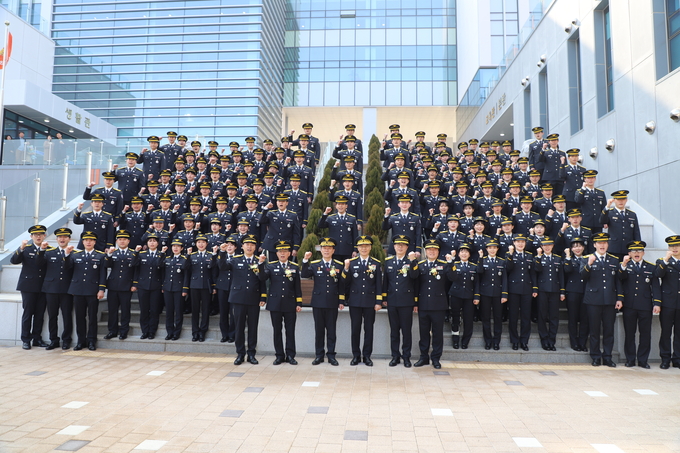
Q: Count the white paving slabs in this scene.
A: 10